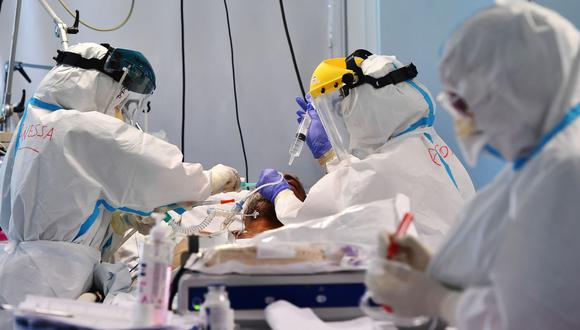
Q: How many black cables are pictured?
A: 3